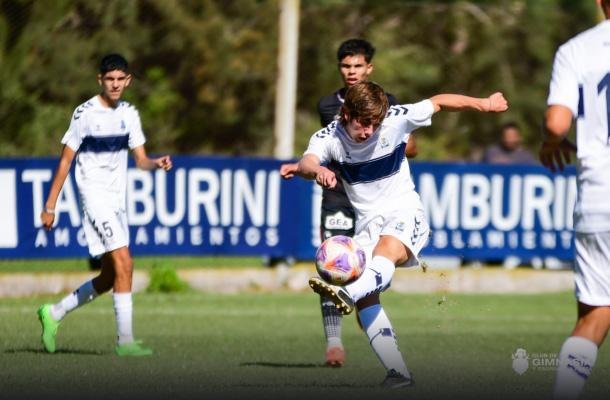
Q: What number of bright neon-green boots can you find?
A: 2